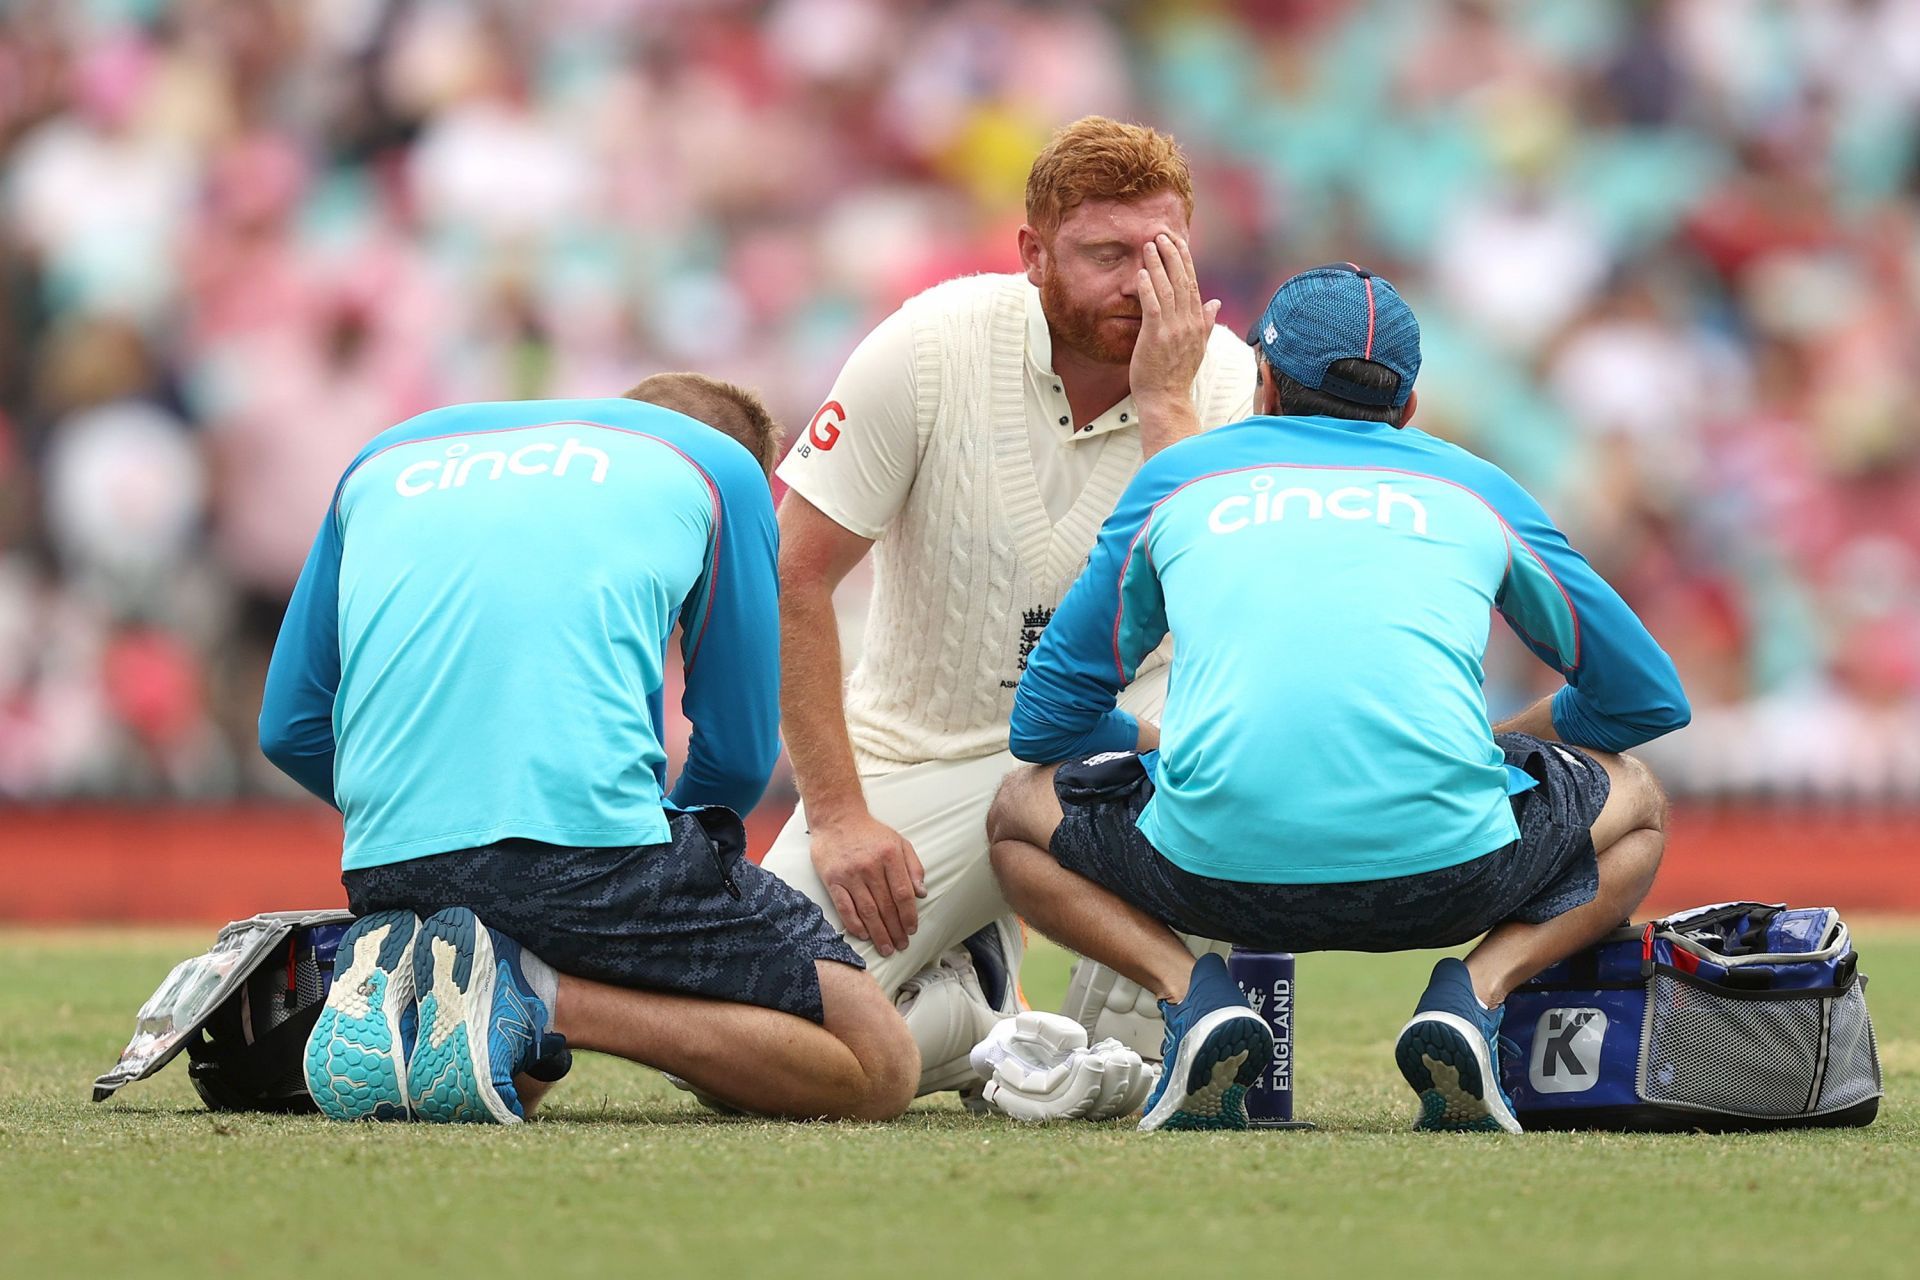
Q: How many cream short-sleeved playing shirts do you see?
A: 1